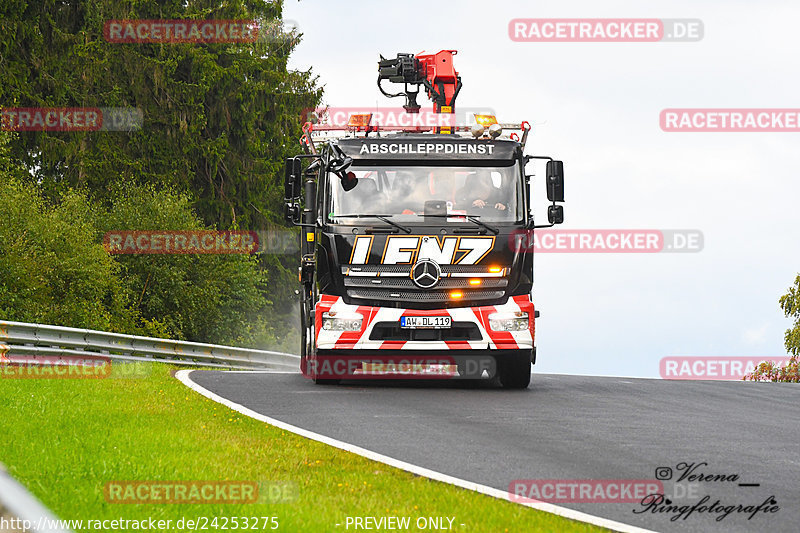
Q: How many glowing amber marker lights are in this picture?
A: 3